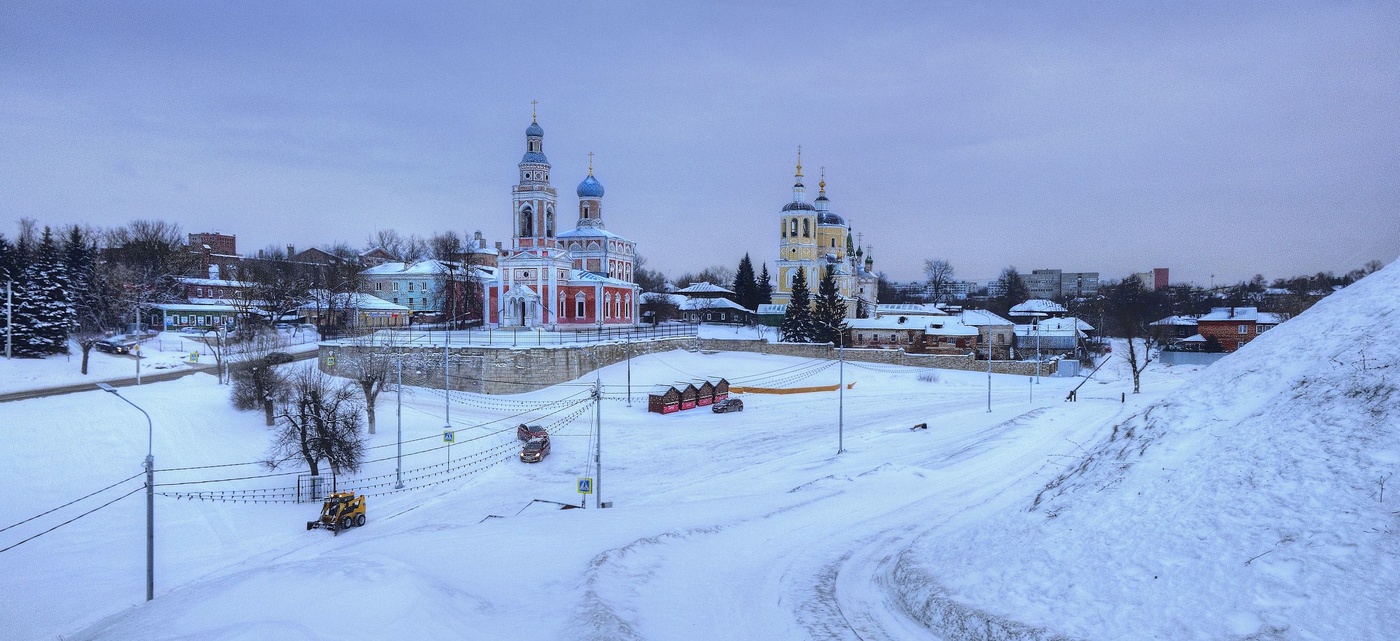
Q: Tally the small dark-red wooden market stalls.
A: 4